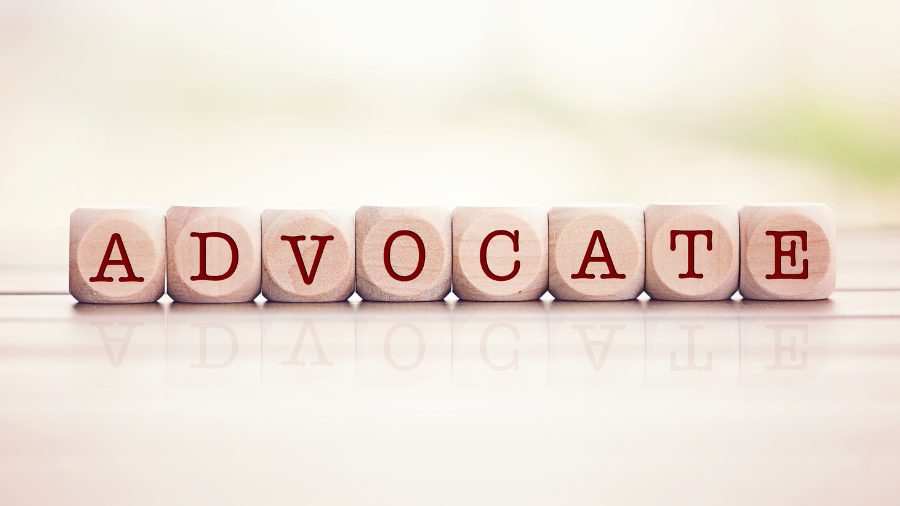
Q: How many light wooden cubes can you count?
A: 8